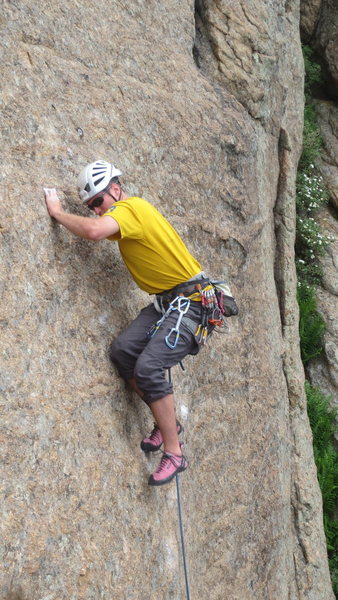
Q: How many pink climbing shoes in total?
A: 2